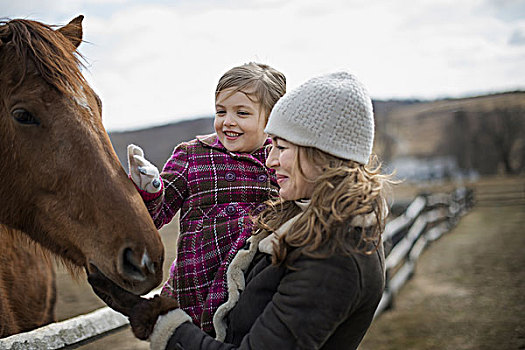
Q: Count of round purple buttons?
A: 4